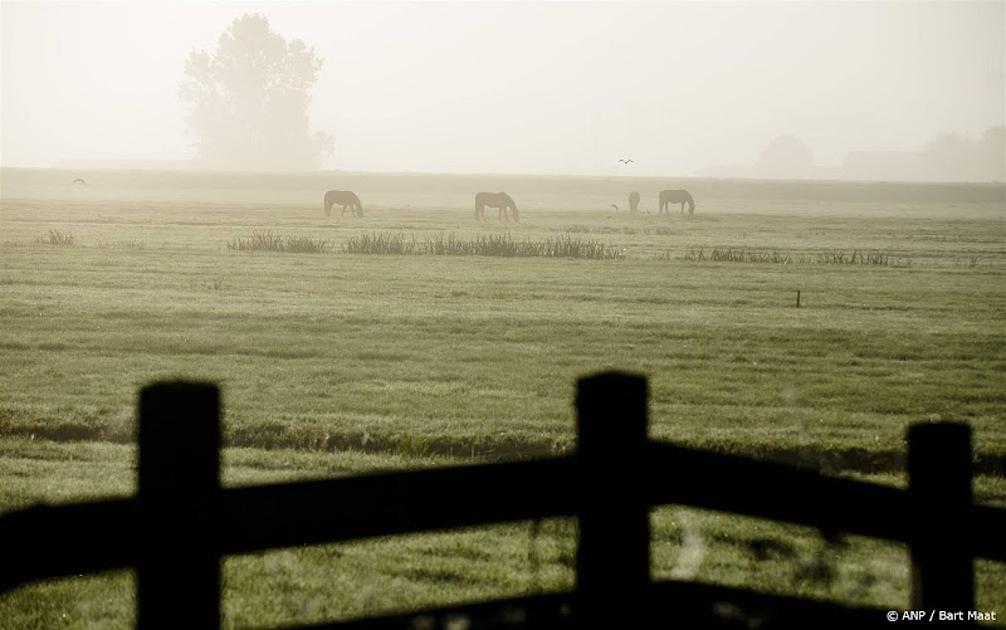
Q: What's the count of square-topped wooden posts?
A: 3